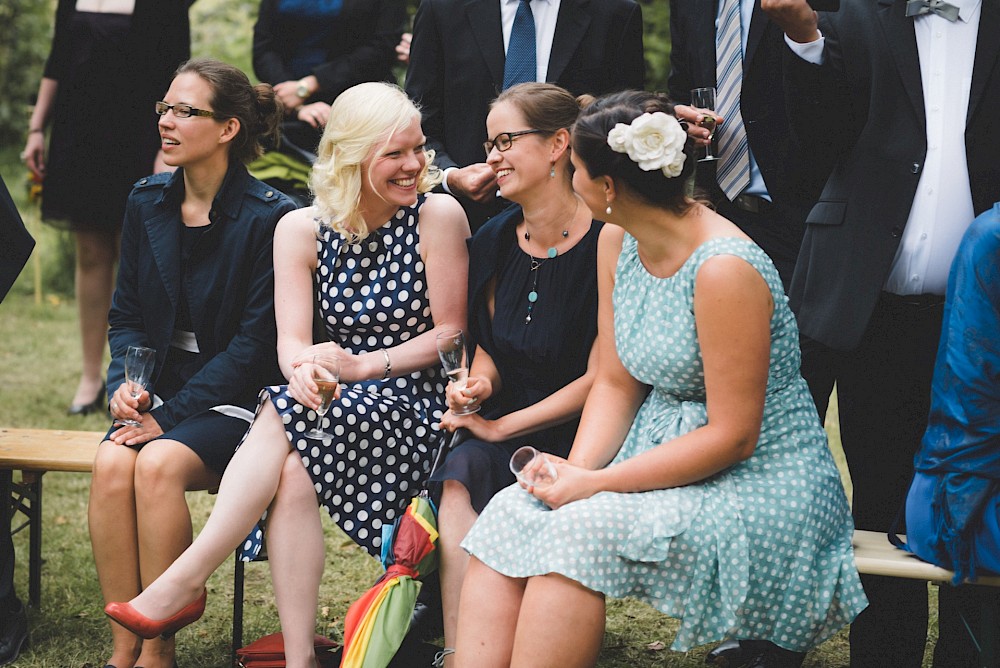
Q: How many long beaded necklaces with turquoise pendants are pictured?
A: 1